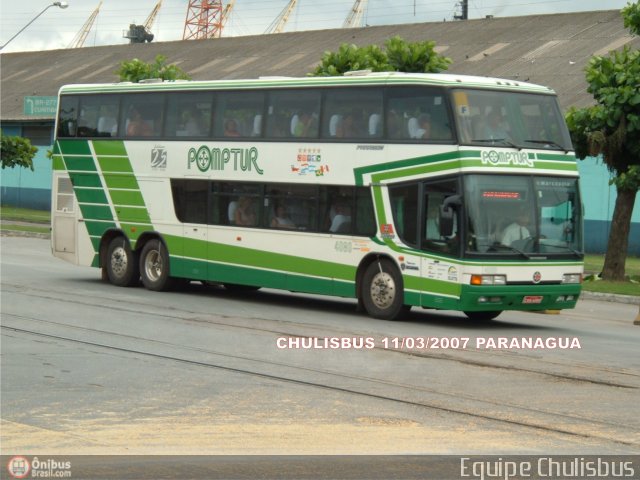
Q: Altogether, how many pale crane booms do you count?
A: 5